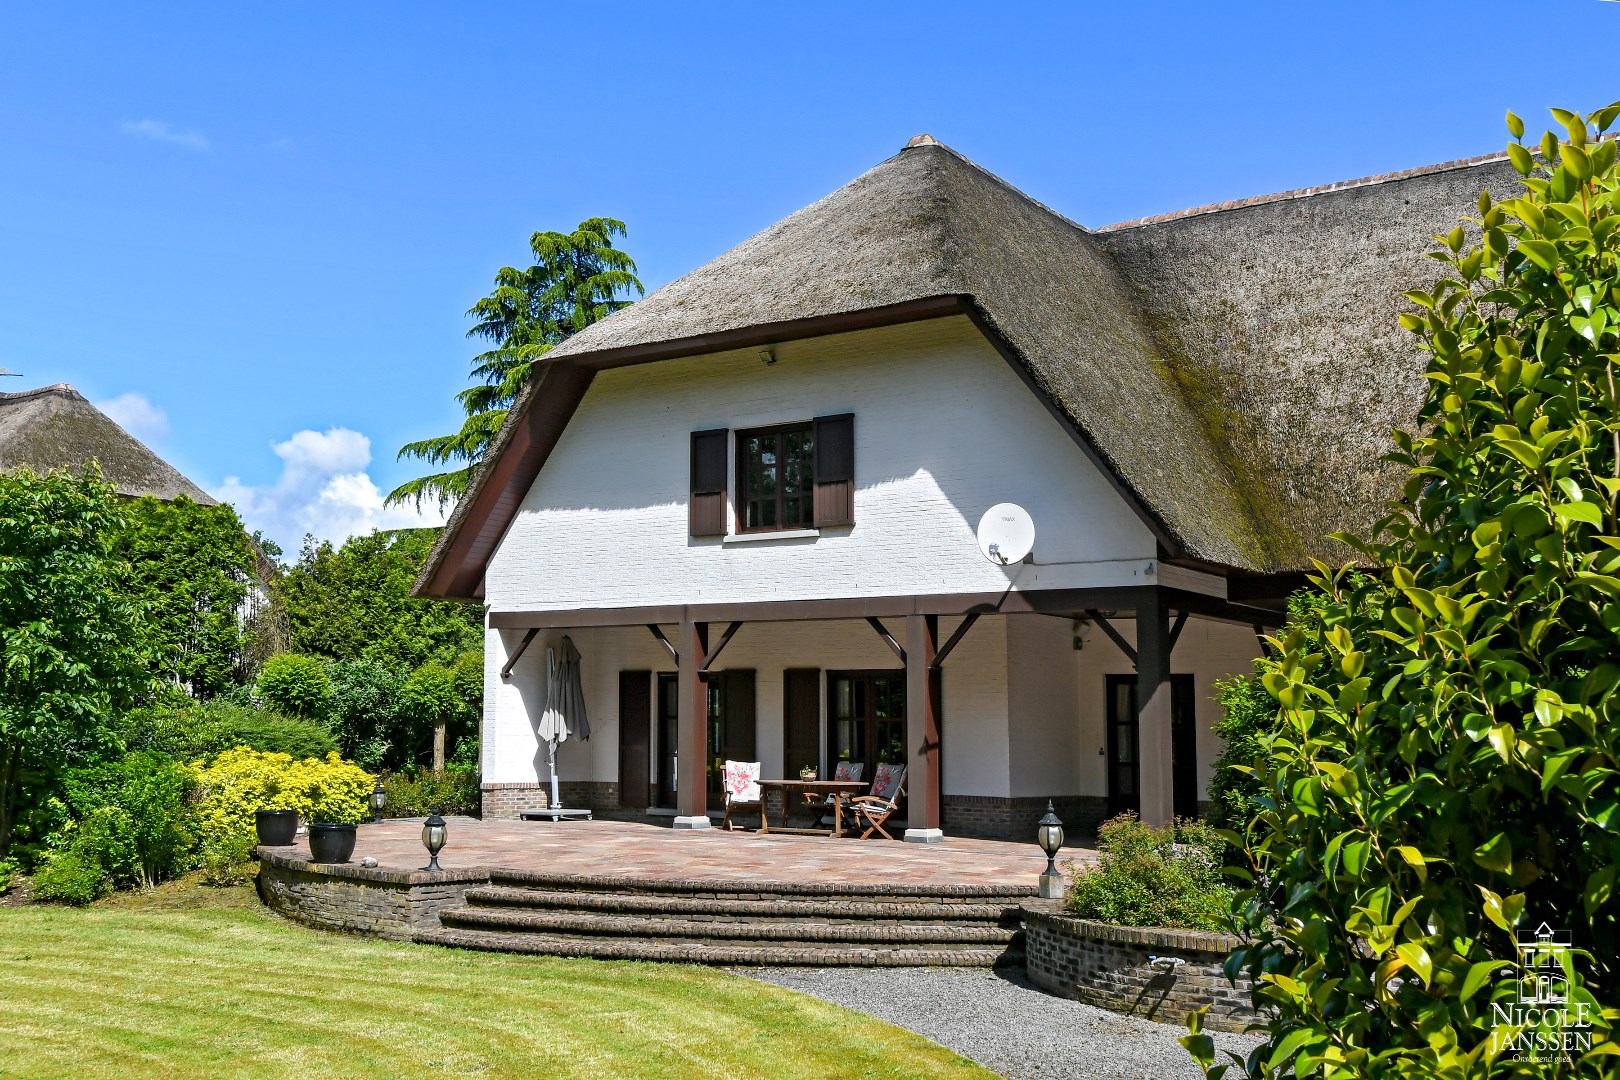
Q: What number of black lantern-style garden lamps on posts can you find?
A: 3